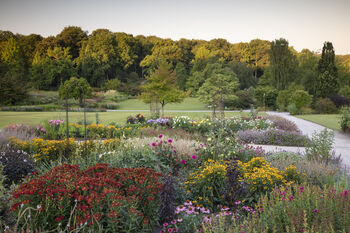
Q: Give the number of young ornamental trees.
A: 3